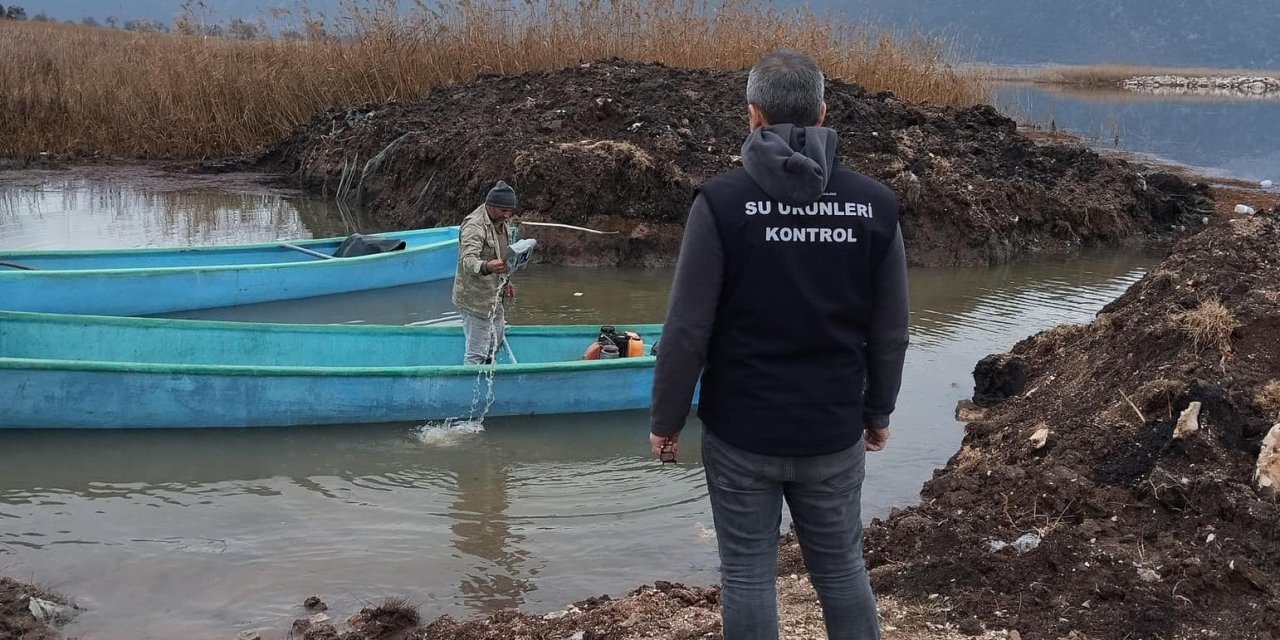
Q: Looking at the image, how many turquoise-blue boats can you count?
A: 2